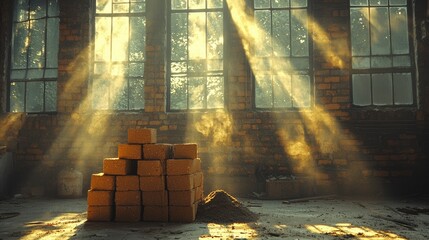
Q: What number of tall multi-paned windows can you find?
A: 5